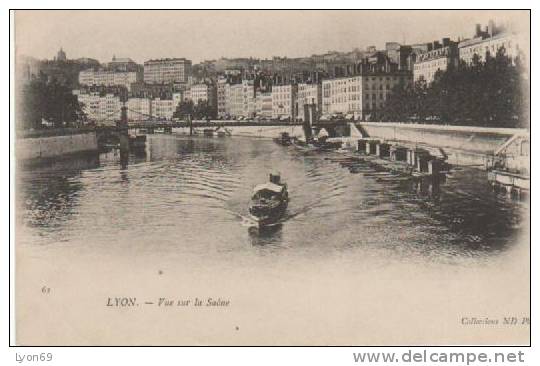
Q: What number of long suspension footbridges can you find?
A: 1